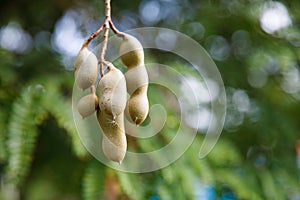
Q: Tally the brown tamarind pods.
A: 5